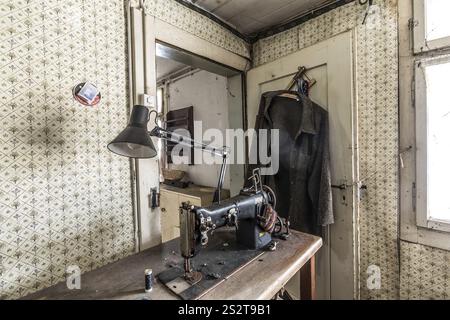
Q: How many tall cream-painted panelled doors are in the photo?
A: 1